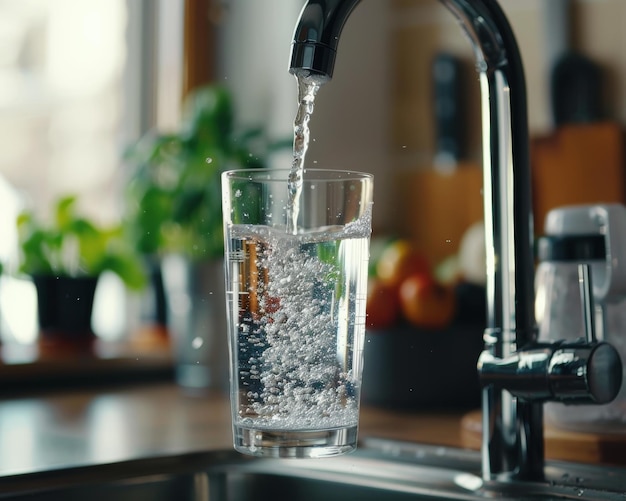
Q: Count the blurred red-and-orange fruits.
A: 3